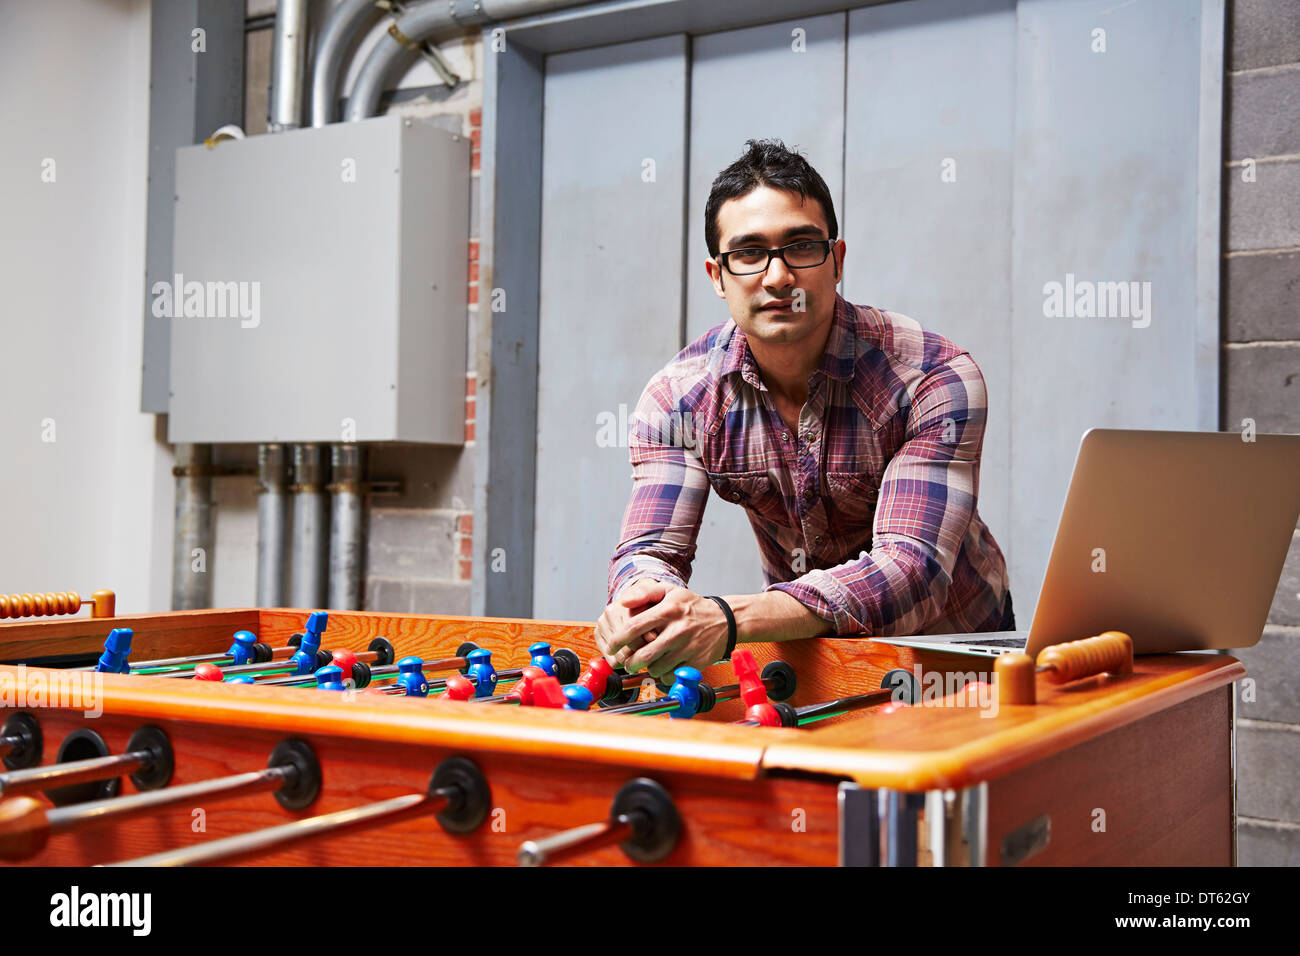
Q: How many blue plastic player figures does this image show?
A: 10